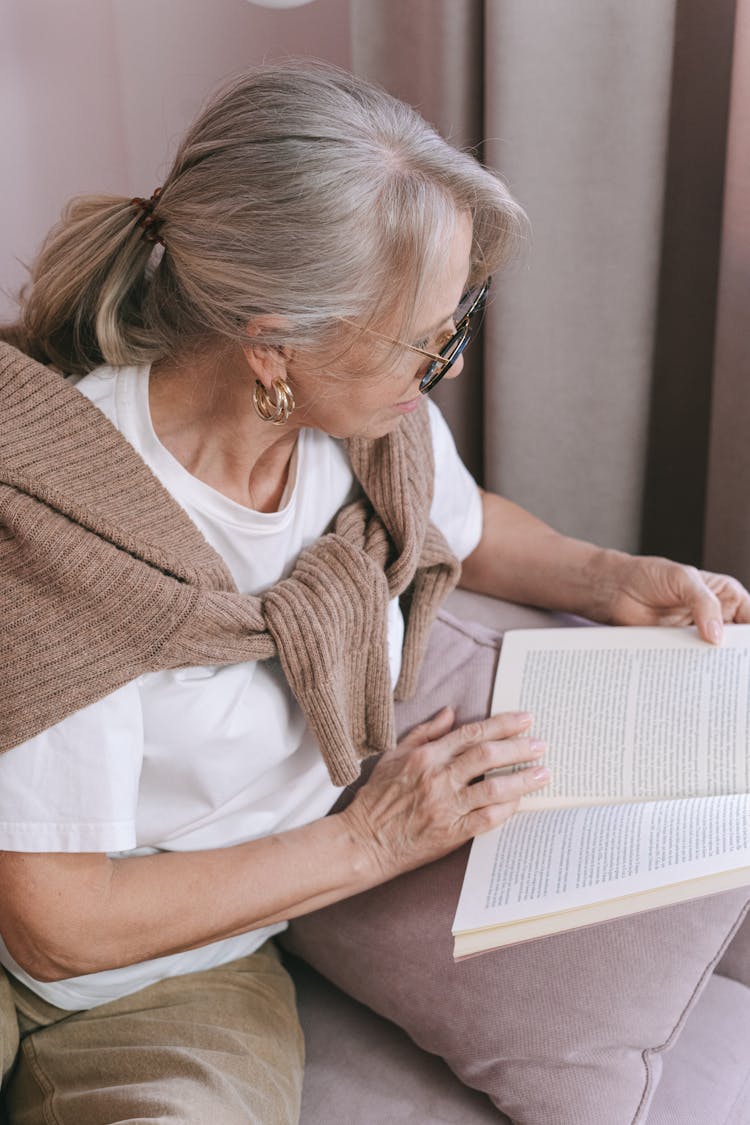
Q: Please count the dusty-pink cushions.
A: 1